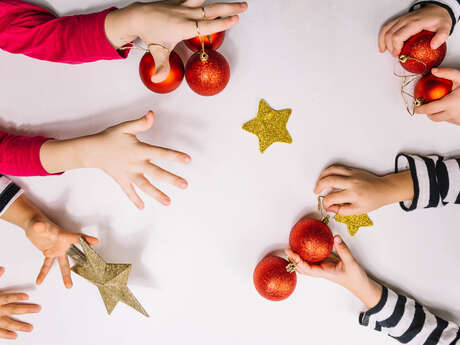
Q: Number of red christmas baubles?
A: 7